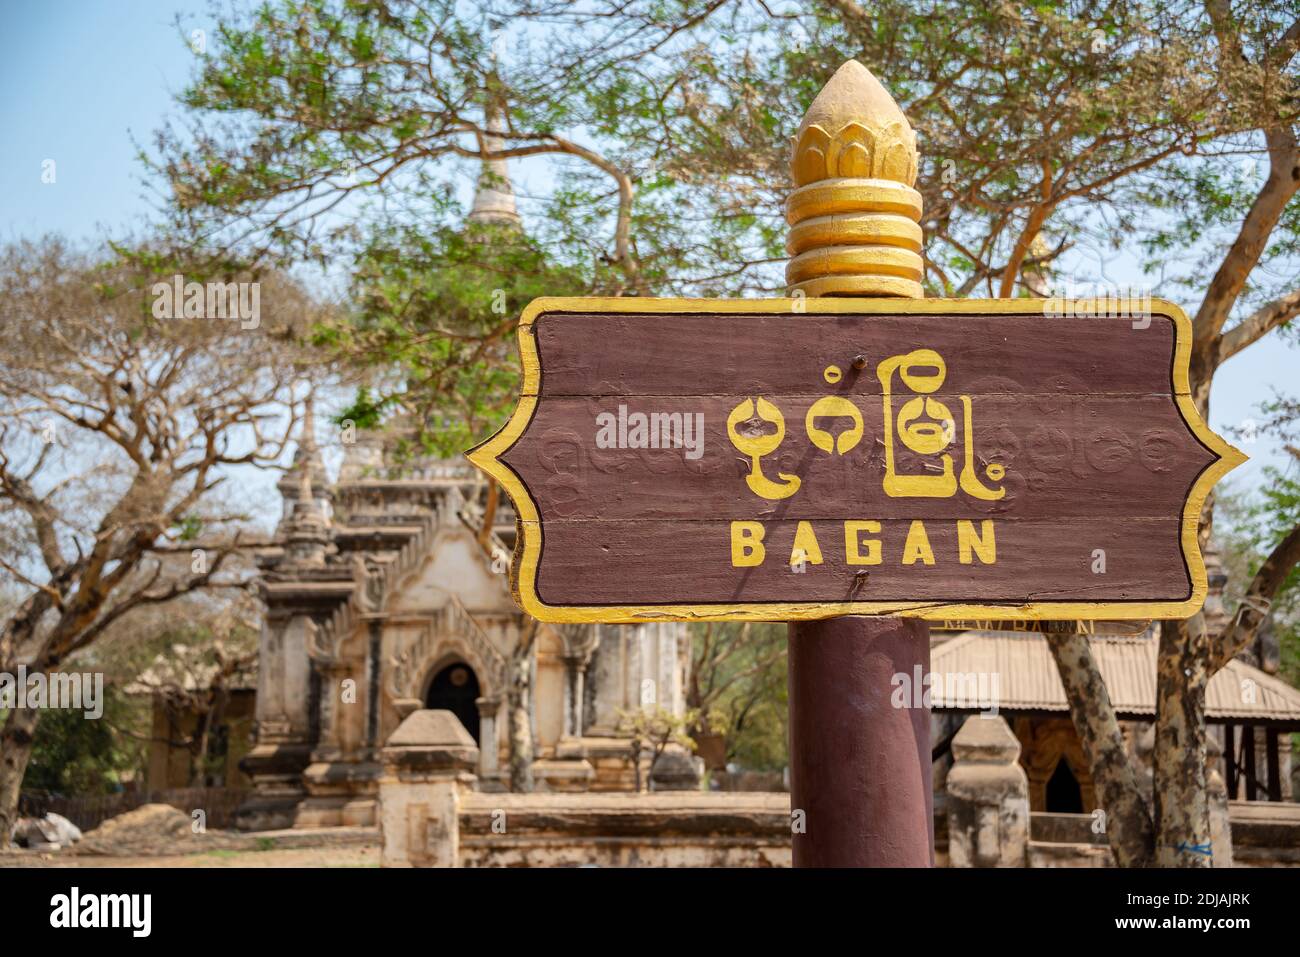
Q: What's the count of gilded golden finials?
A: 1